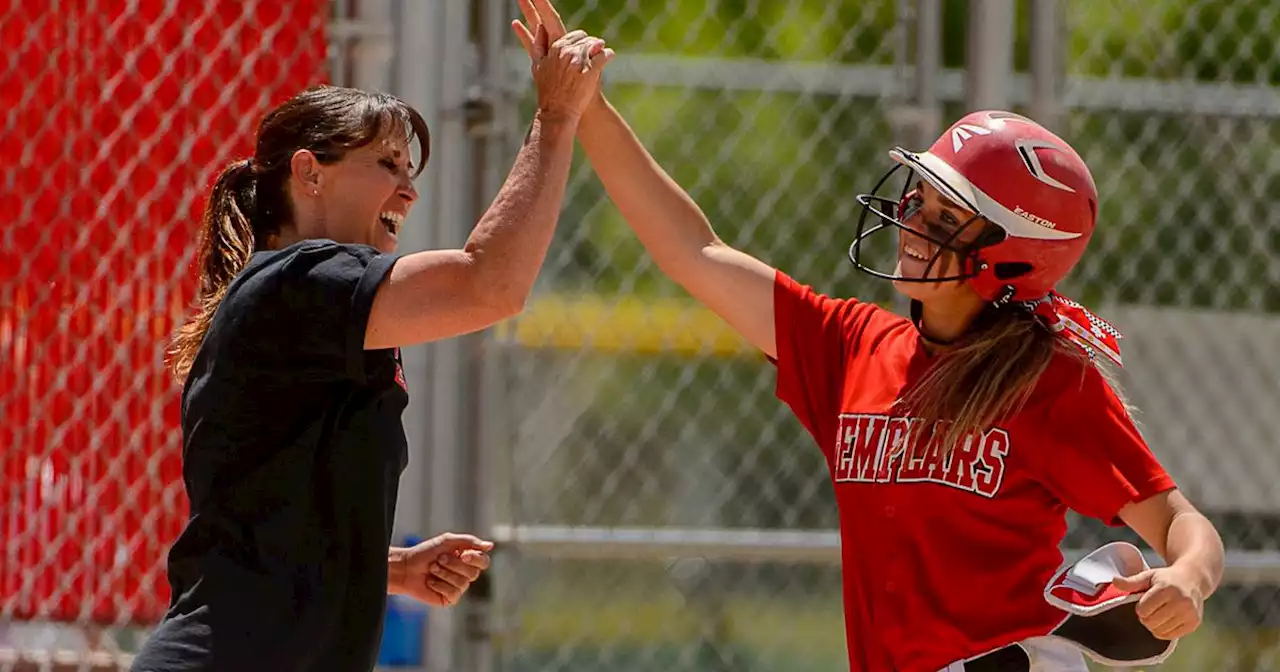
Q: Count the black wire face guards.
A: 1